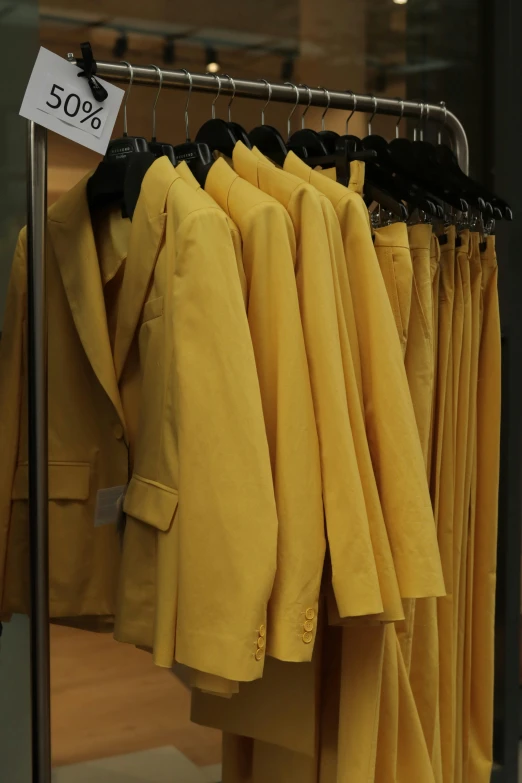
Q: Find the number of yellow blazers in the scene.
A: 6